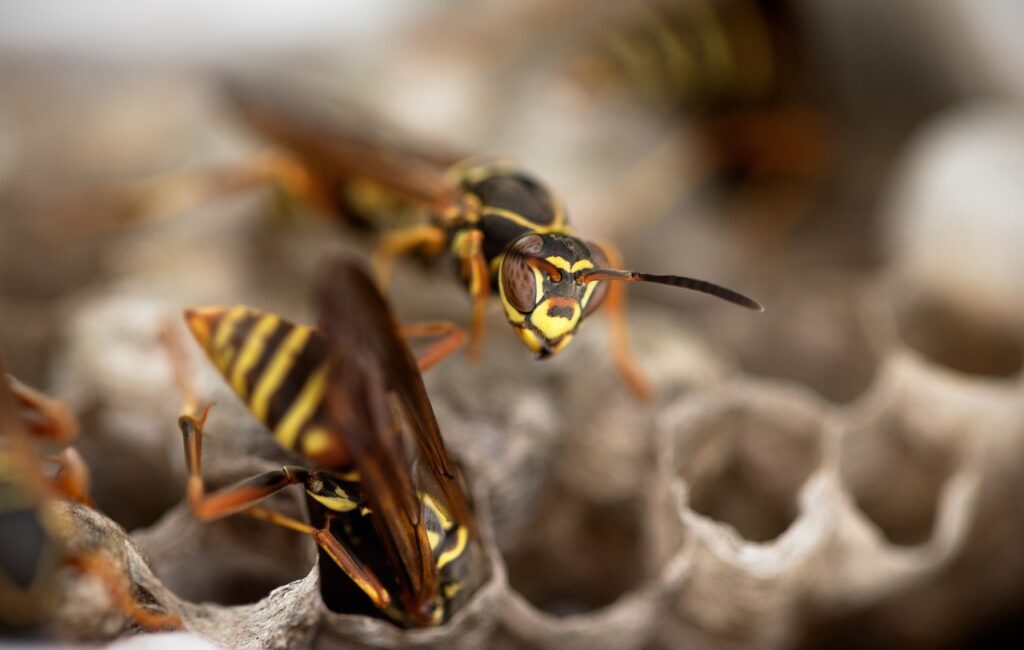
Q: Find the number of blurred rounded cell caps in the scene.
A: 1